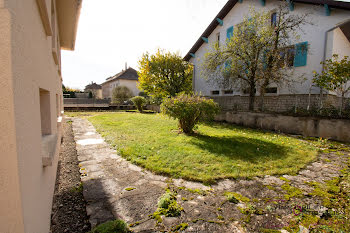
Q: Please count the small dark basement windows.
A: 4